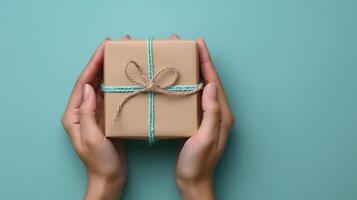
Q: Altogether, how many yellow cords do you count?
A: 0